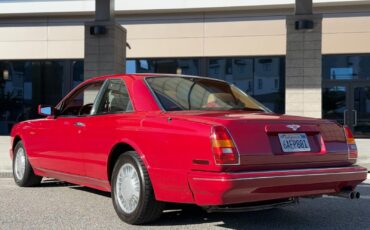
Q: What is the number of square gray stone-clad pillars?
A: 2